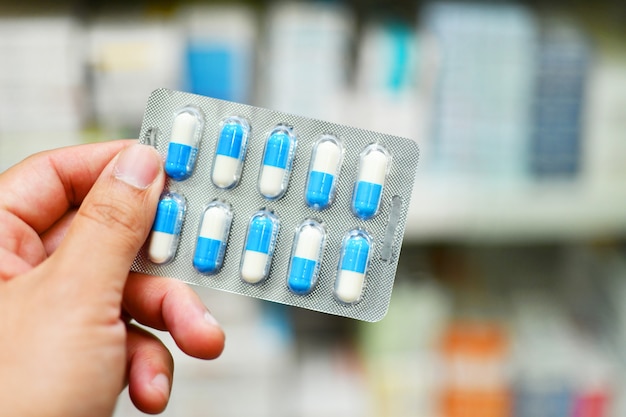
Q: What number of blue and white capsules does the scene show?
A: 10